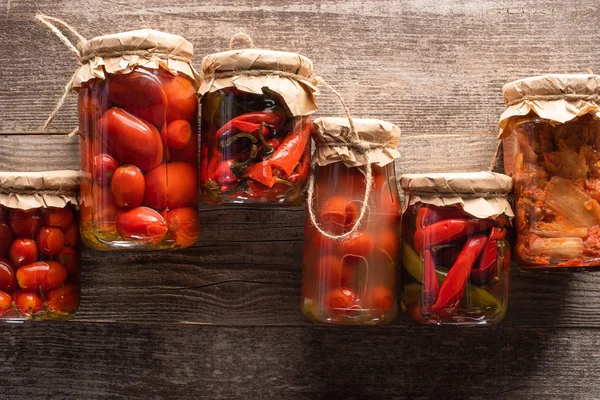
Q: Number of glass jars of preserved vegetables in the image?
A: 6